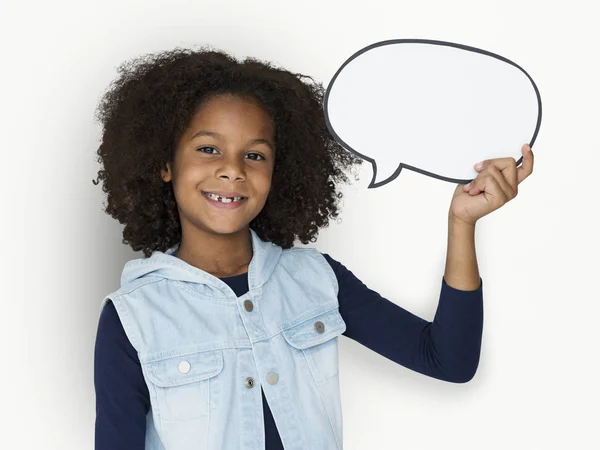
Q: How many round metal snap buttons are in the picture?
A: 5